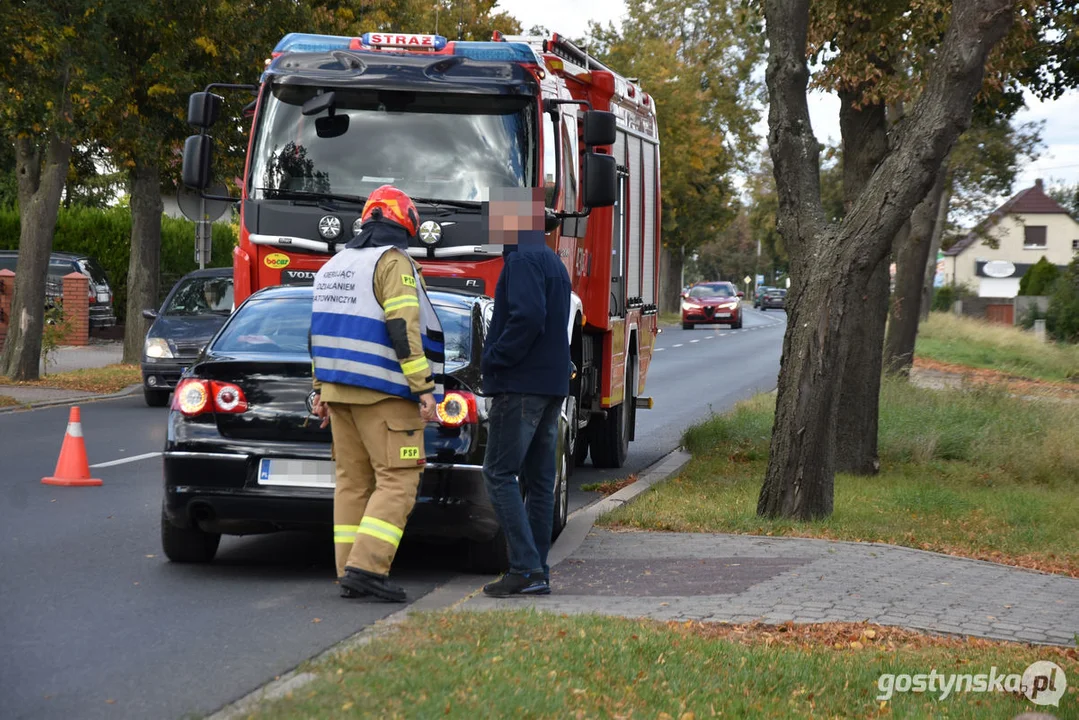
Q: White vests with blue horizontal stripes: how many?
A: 1